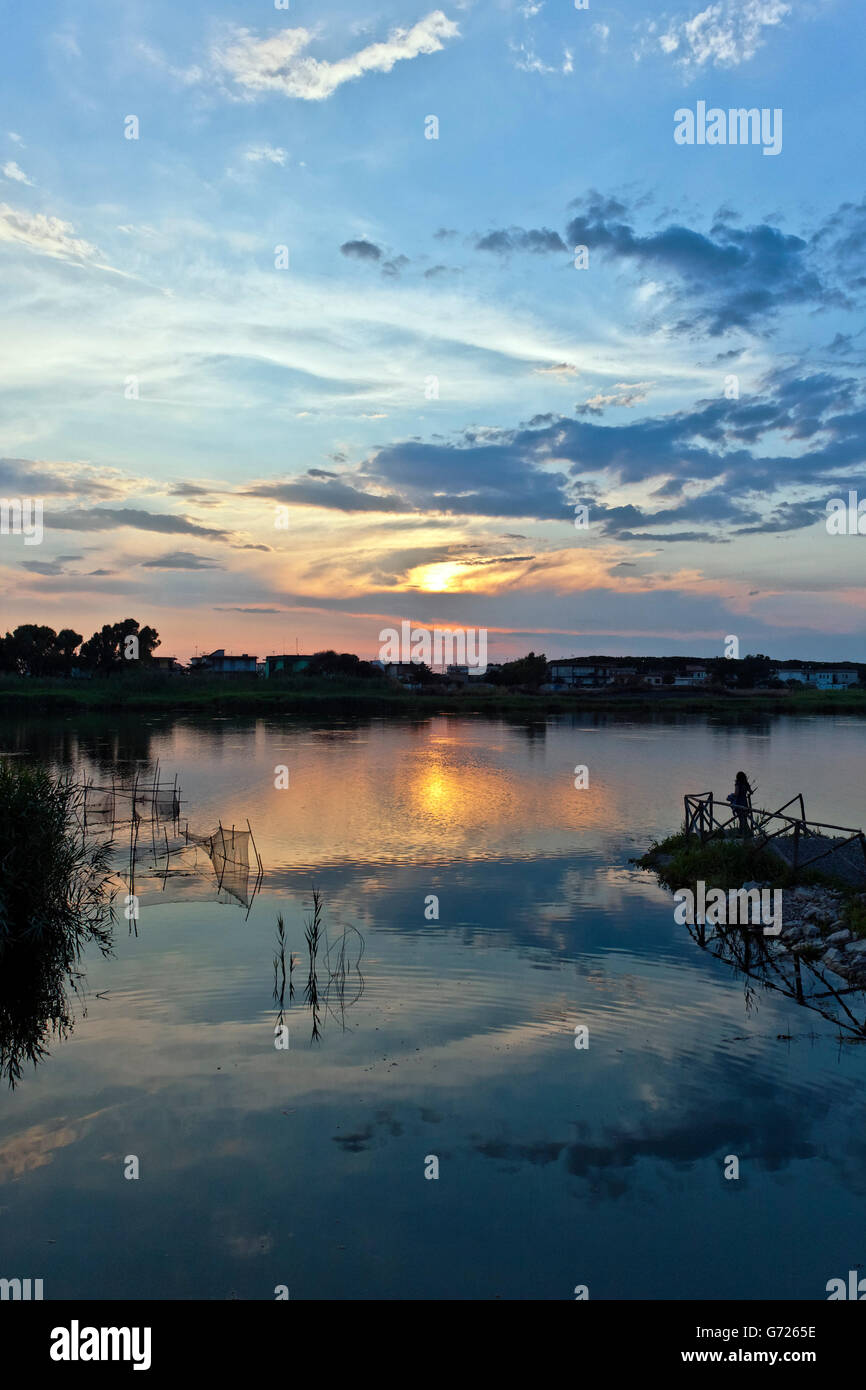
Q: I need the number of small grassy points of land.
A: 2